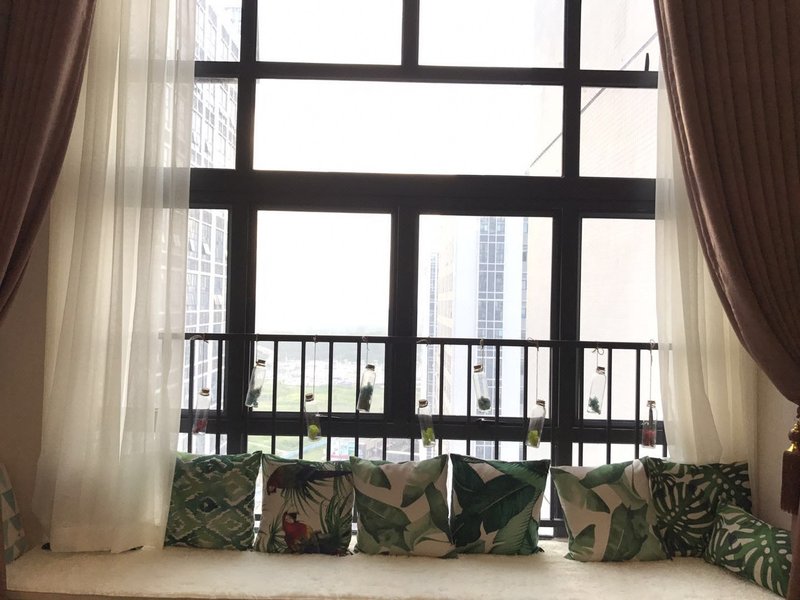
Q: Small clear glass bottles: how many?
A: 9